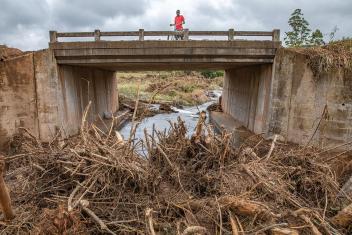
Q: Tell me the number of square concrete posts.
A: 6